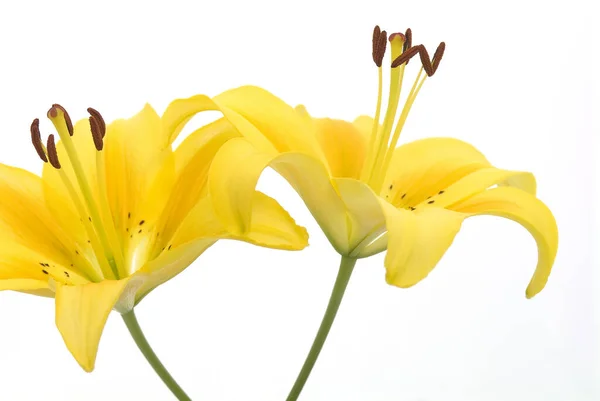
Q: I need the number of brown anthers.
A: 11